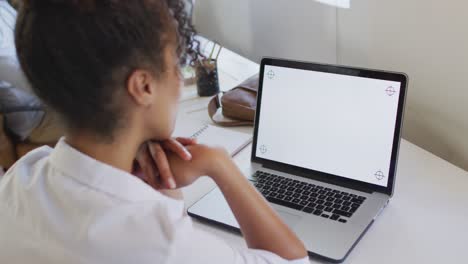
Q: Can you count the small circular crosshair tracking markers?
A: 4